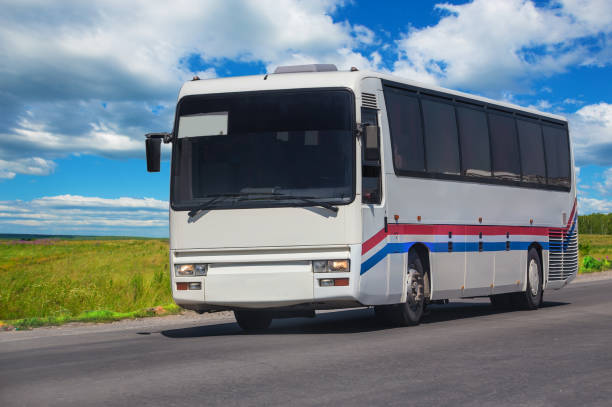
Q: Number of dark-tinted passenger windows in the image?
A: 6